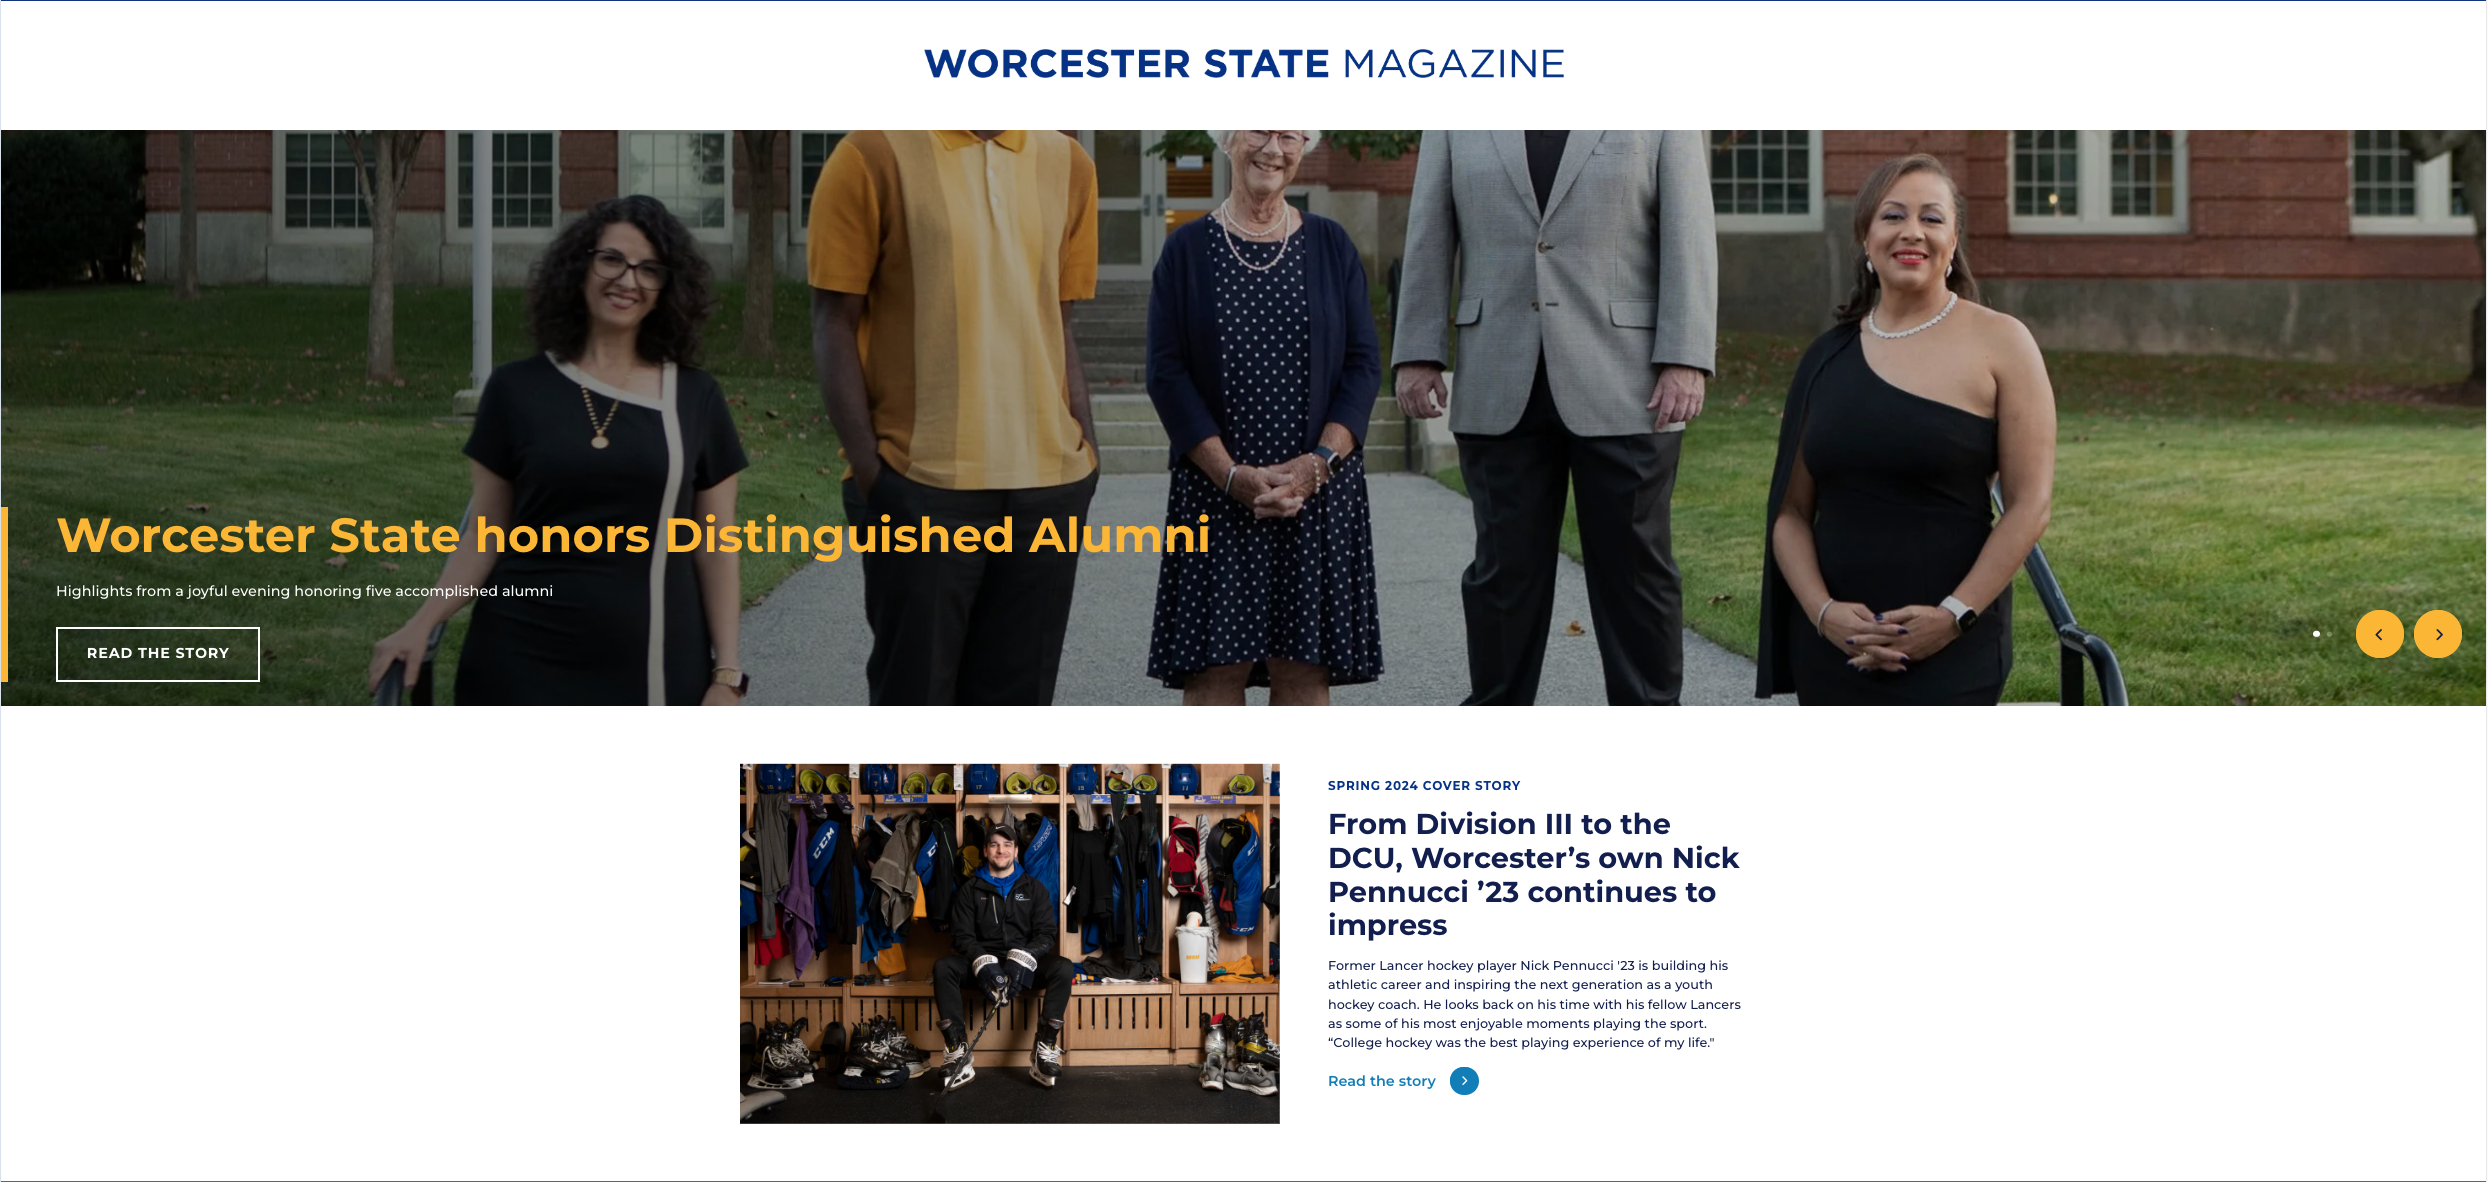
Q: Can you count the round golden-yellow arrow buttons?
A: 2